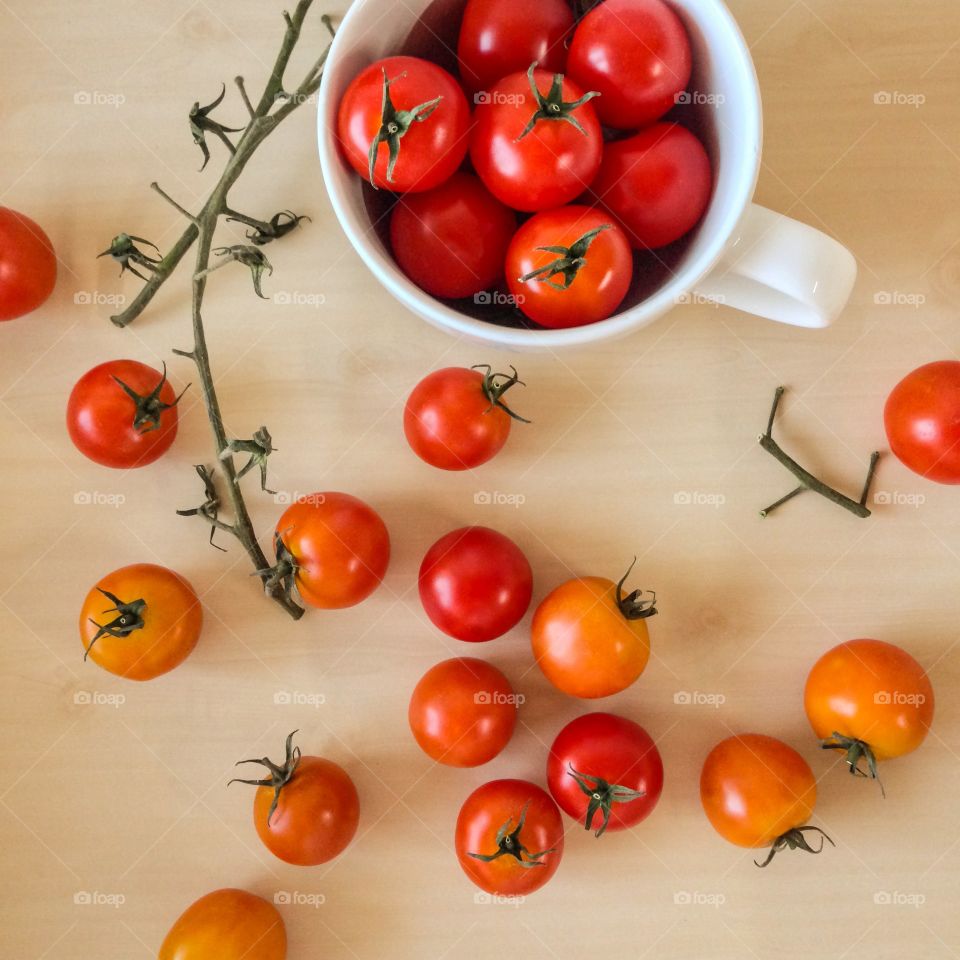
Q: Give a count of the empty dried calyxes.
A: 6